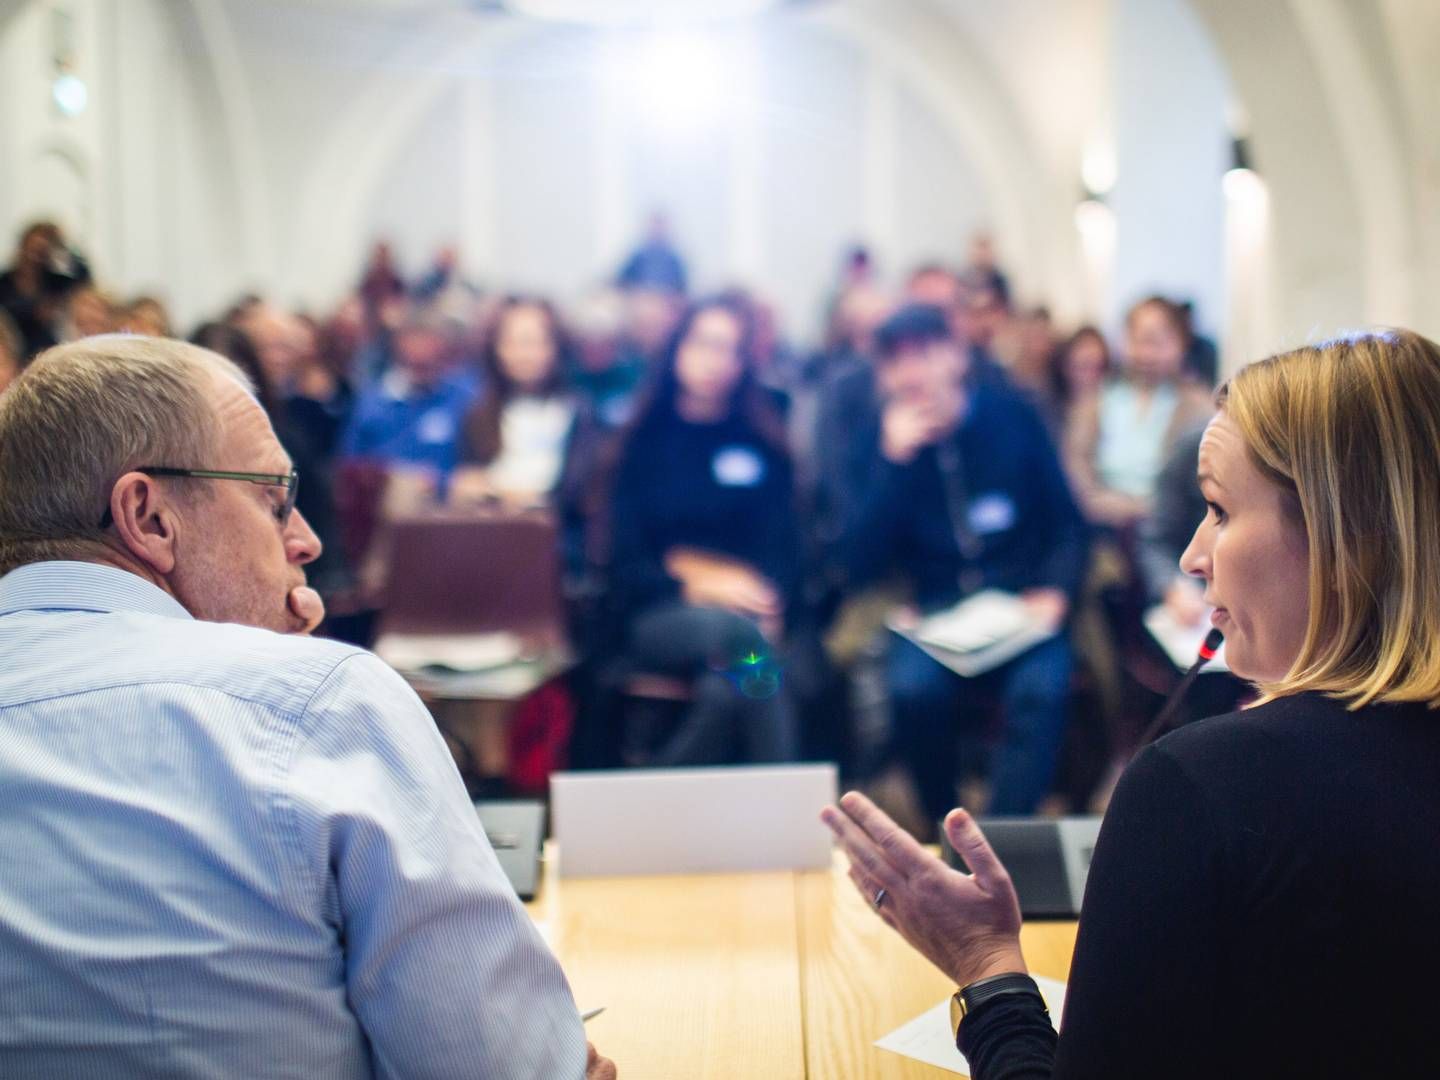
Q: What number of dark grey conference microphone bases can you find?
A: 2